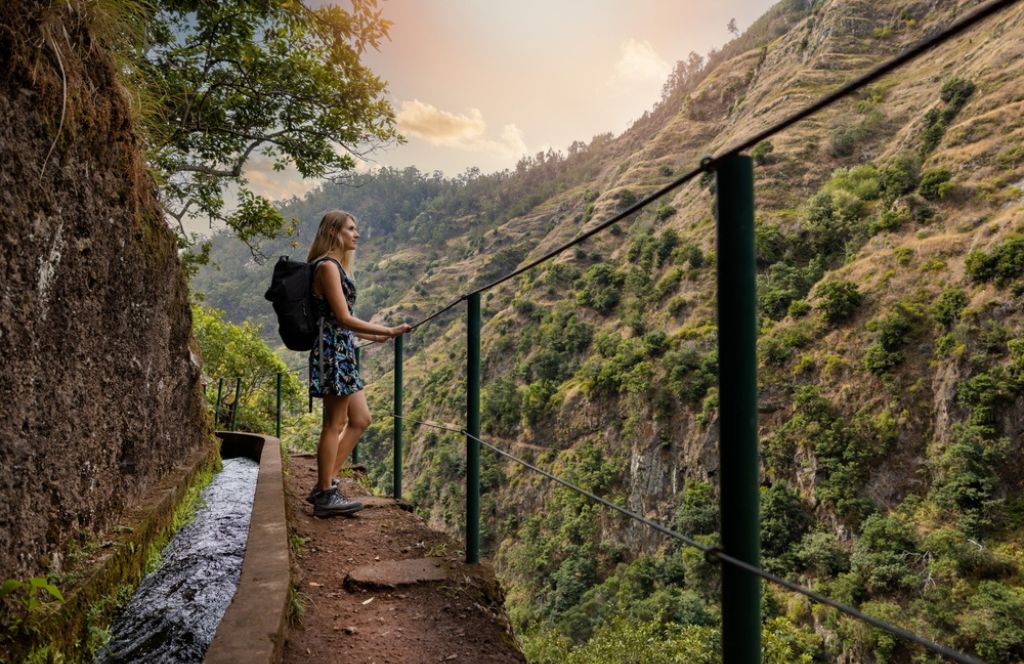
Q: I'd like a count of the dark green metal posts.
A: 7